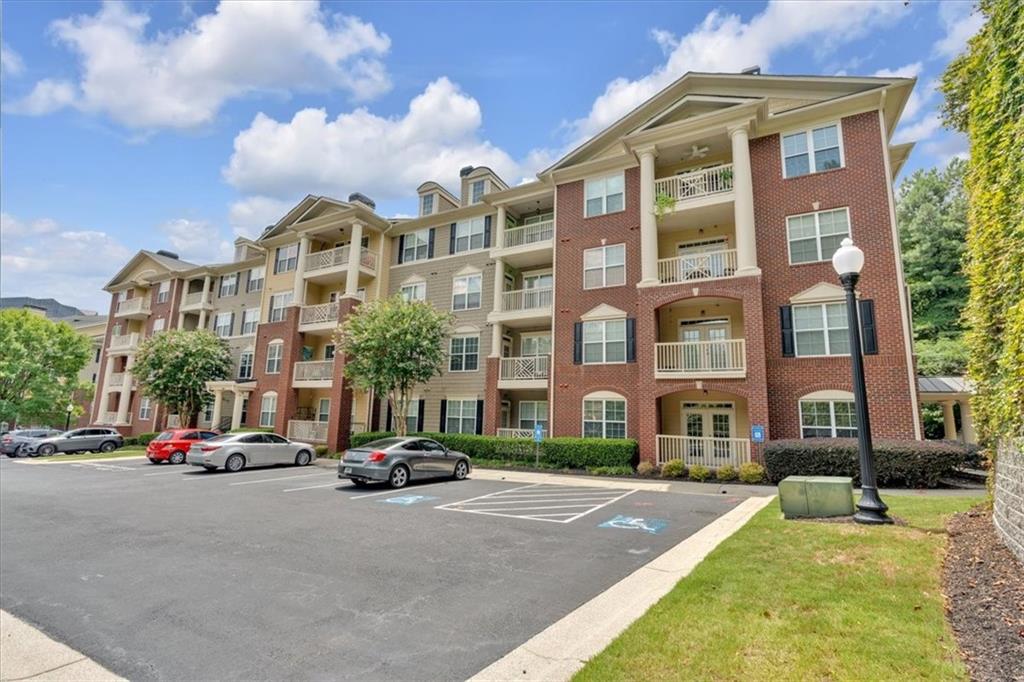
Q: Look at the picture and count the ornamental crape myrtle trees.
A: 2